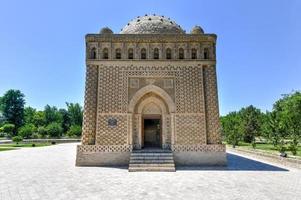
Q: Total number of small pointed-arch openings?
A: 10